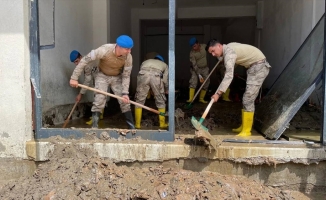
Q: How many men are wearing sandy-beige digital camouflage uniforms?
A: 5